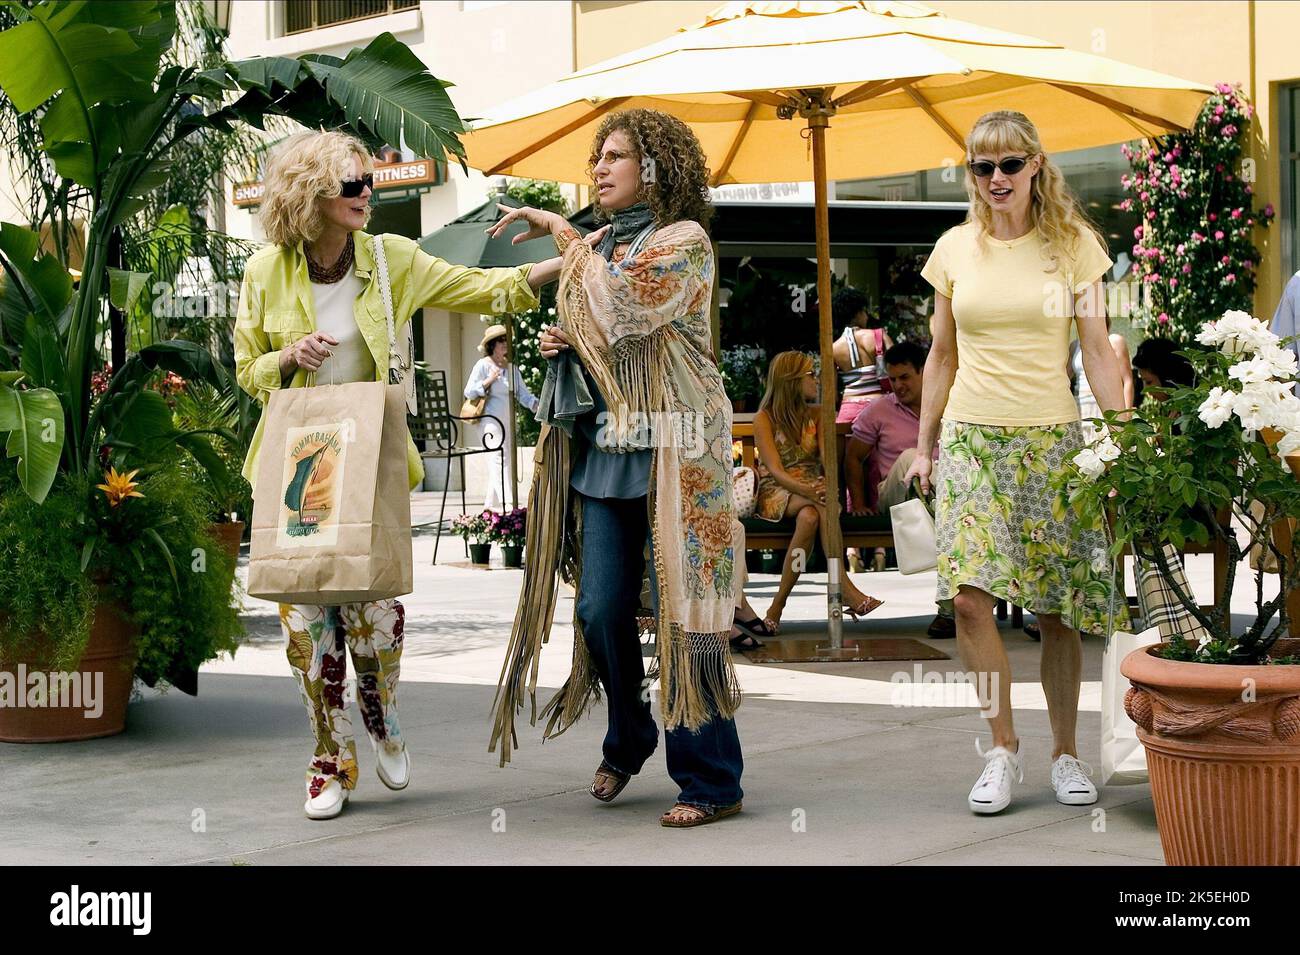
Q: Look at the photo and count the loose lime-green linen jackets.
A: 1